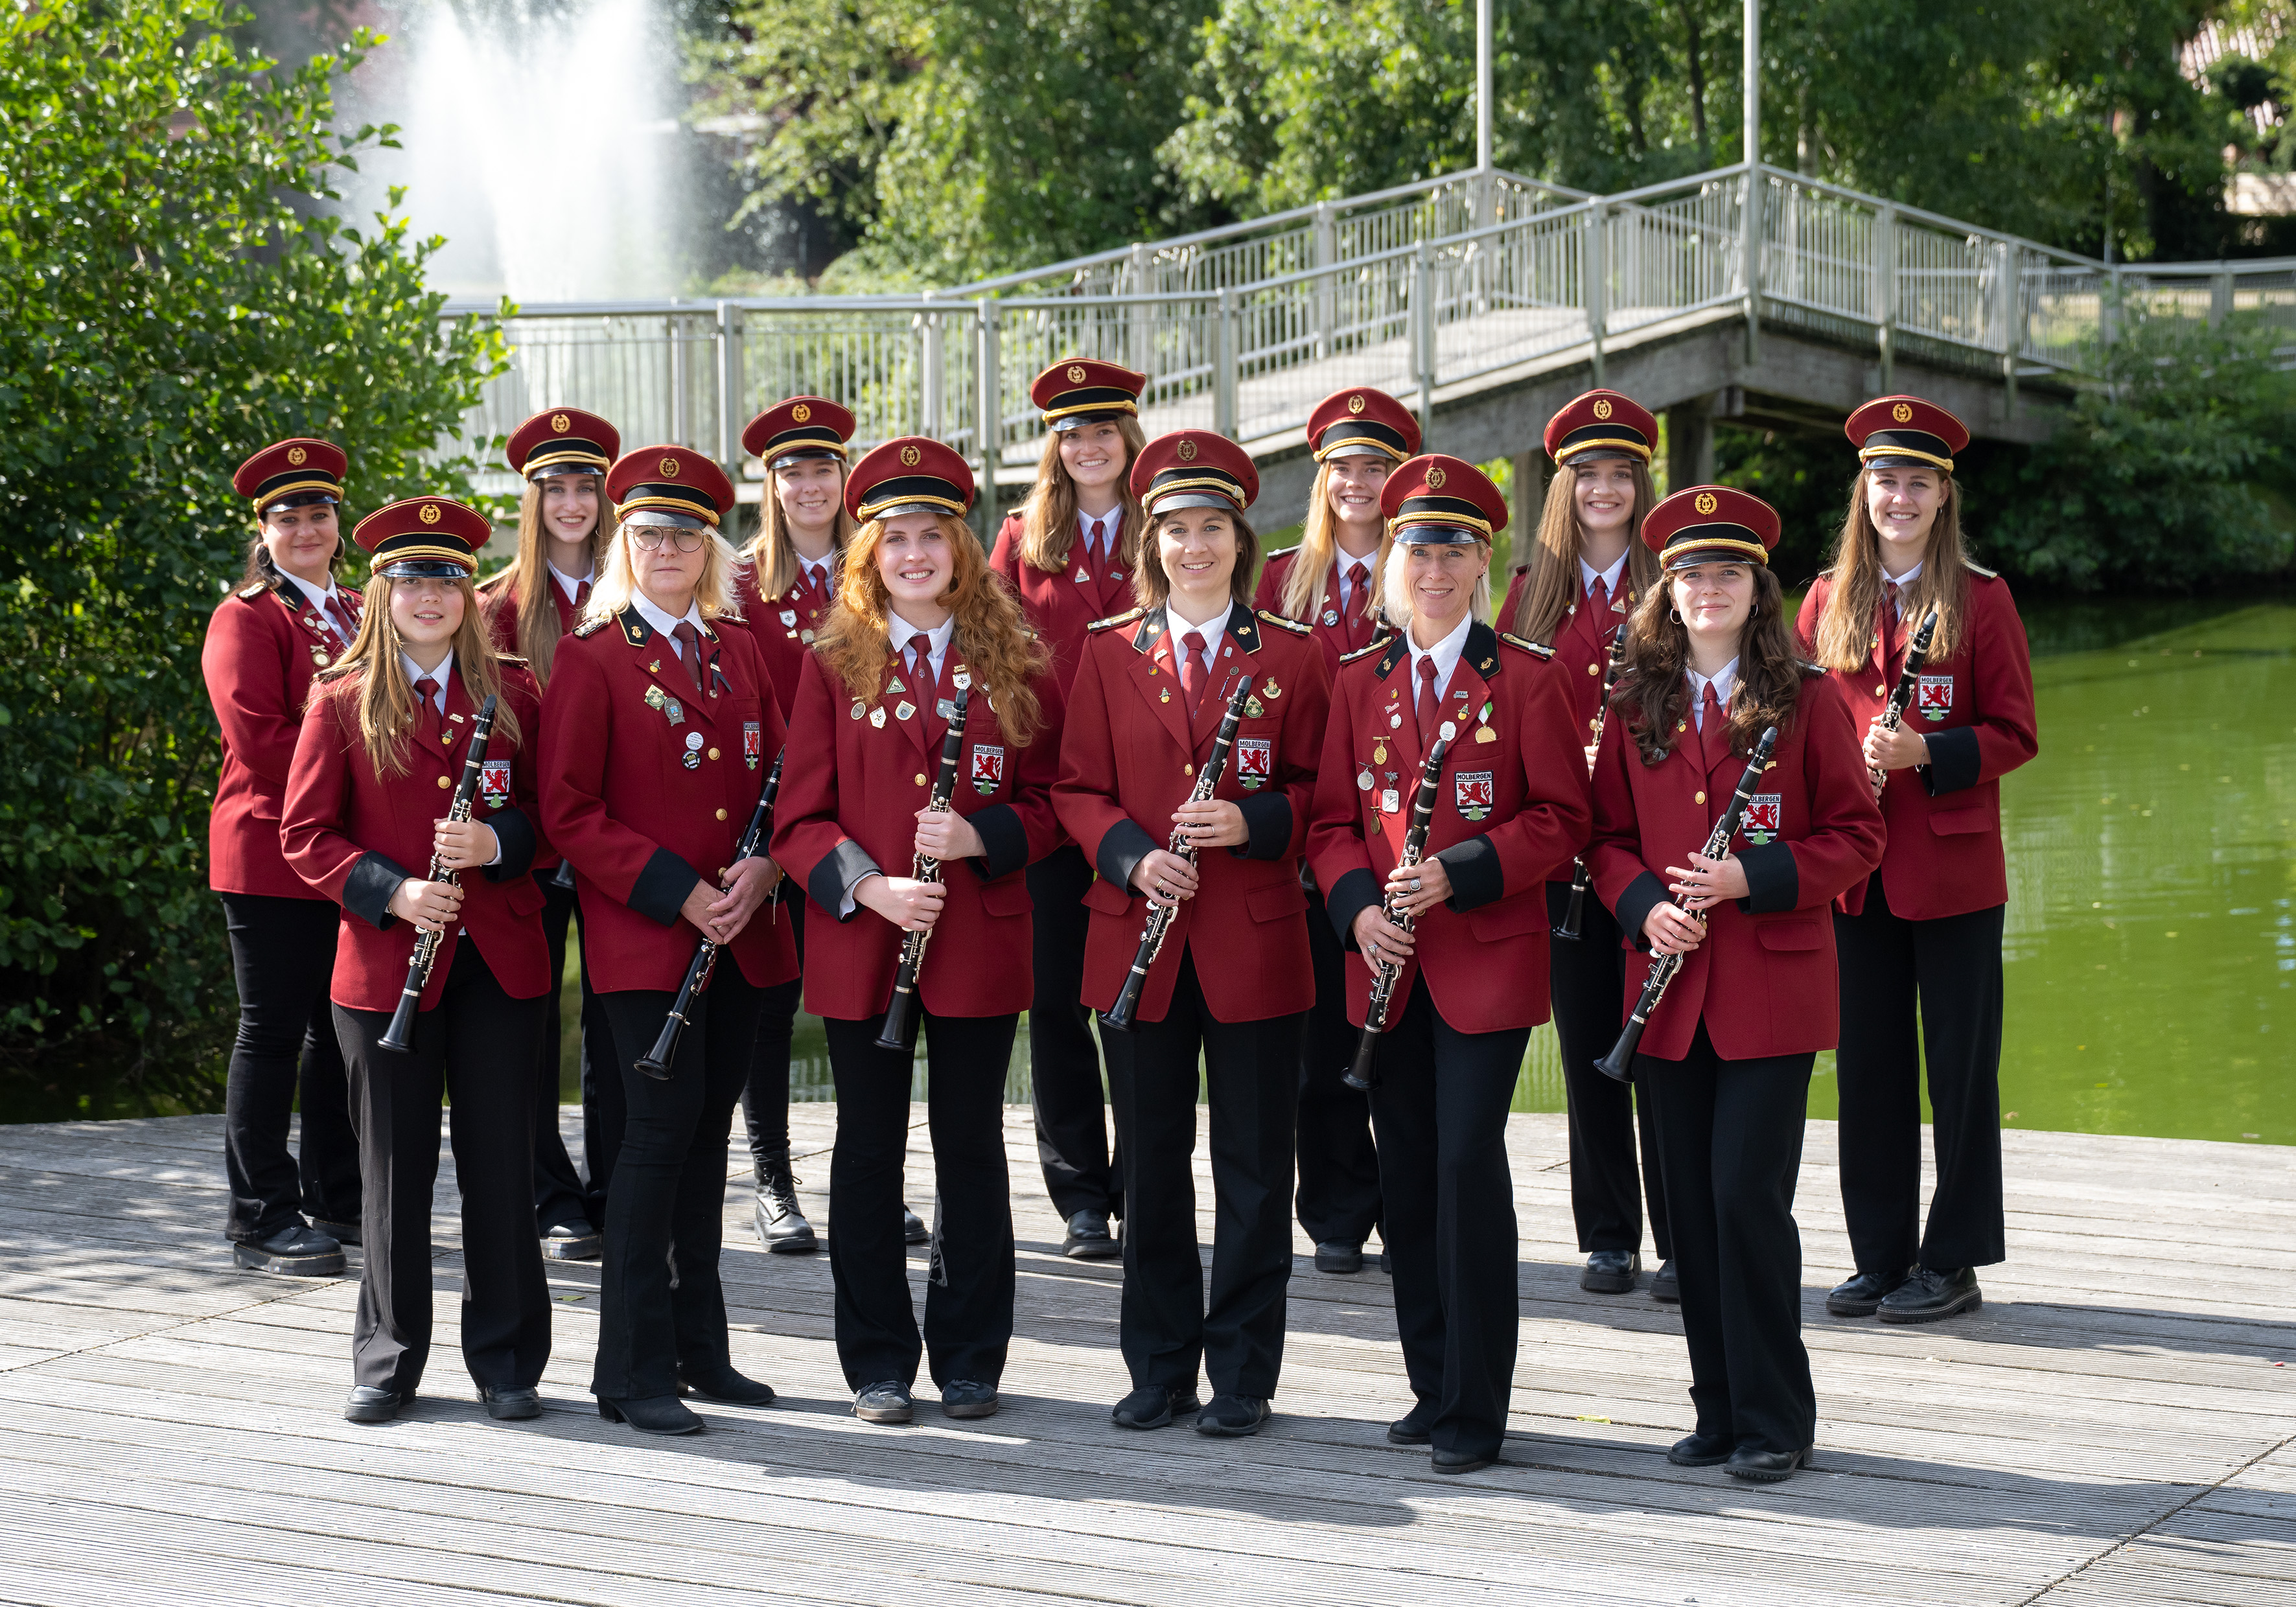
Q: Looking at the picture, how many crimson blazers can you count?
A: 13